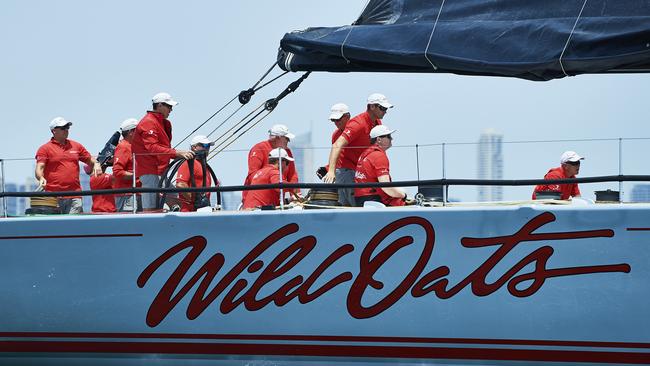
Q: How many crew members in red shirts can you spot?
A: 11